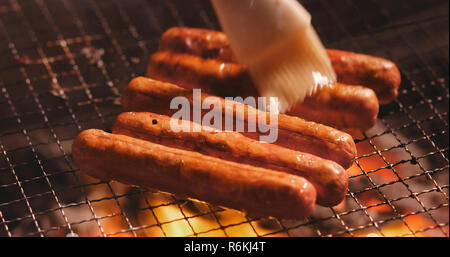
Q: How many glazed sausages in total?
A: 5